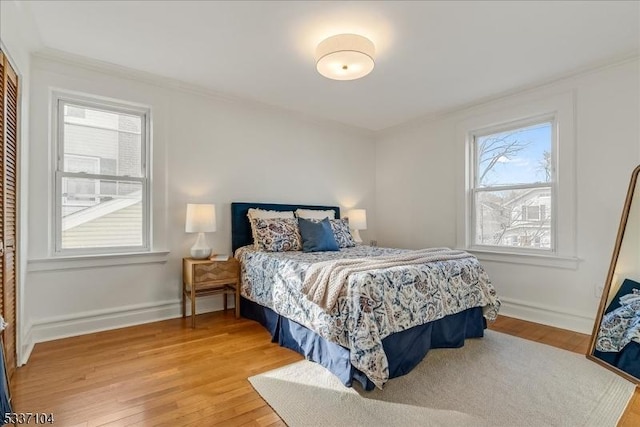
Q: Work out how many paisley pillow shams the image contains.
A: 2